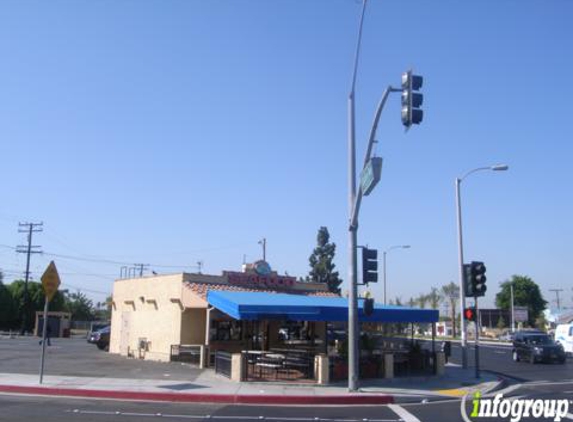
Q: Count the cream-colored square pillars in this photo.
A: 4